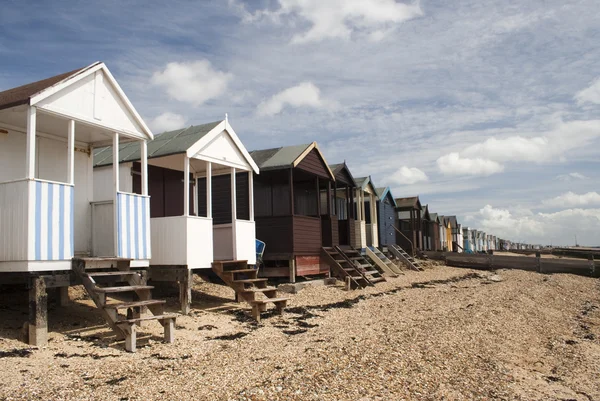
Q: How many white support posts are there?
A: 8